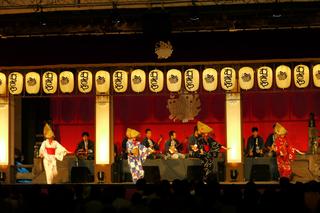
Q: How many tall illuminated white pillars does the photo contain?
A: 3